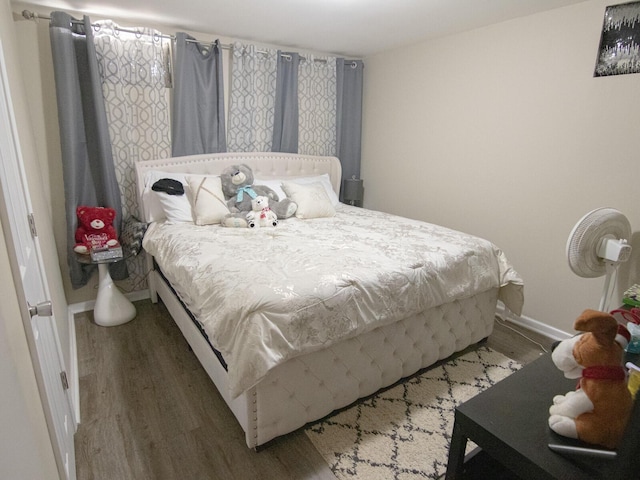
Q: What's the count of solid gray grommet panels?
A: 4